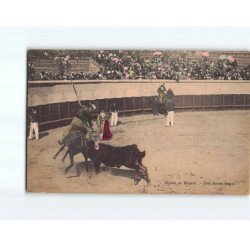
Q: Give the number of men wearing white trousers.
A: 3